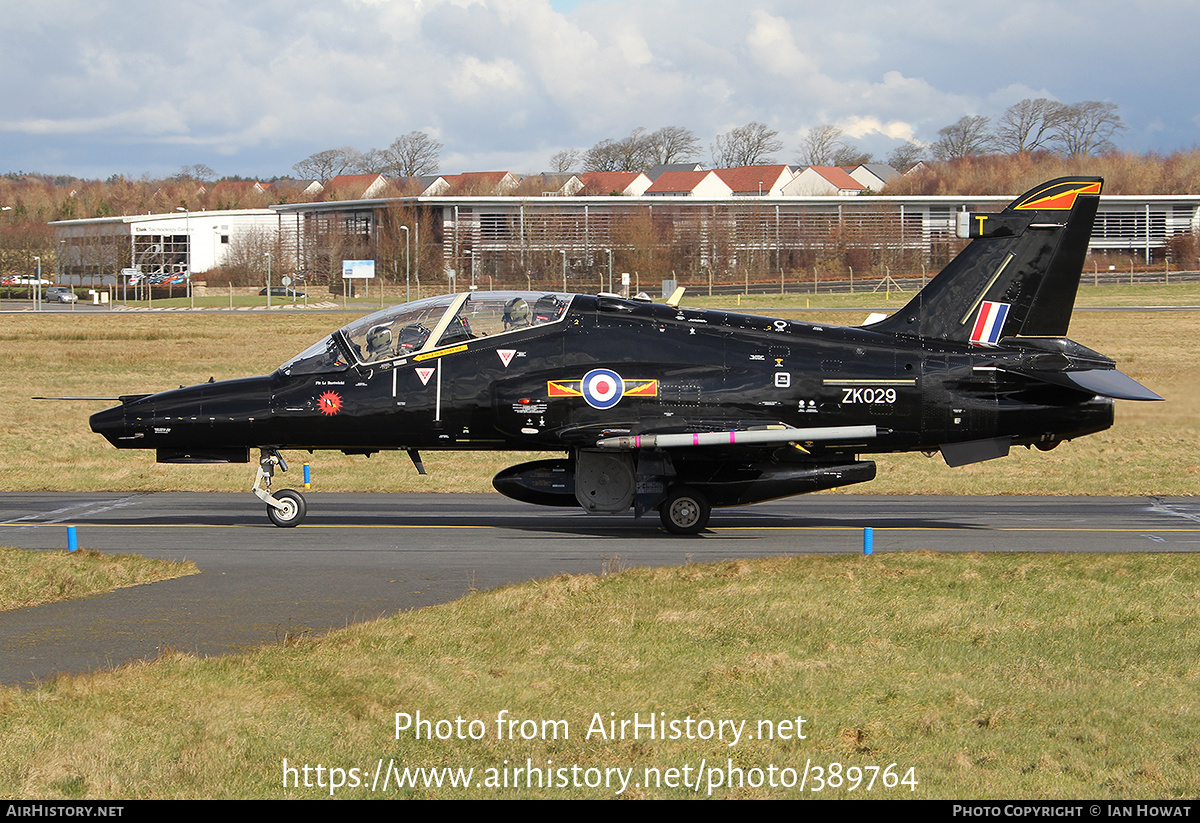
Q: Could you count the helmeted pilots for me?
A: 2